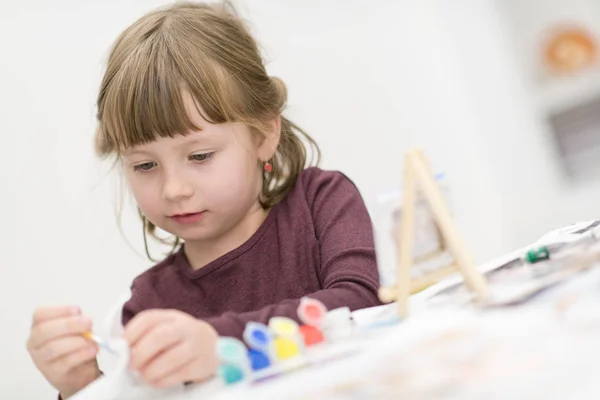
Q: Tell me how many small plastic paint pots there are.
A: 5